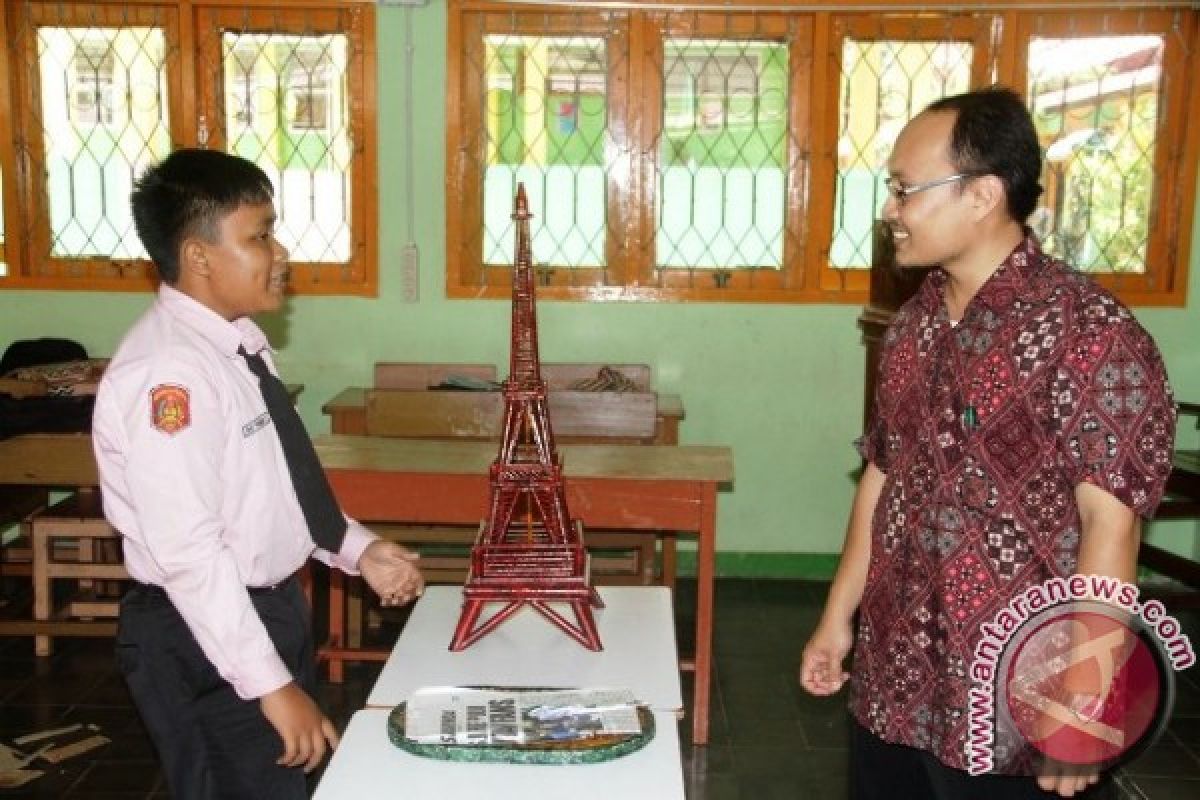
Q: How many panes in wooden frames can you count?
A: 6